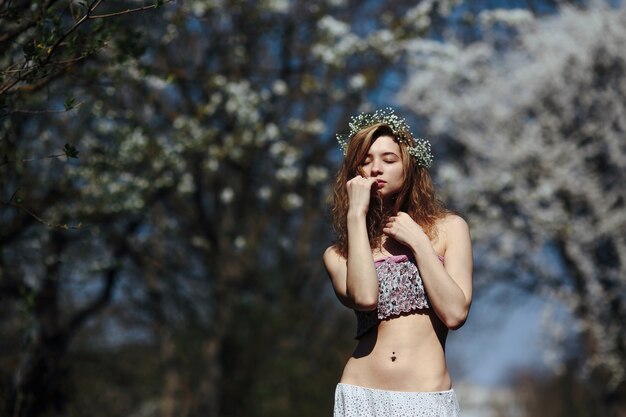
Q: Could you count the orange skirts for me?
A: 0